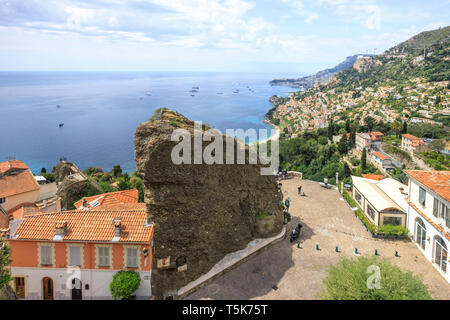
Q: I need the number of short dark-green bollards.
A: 6